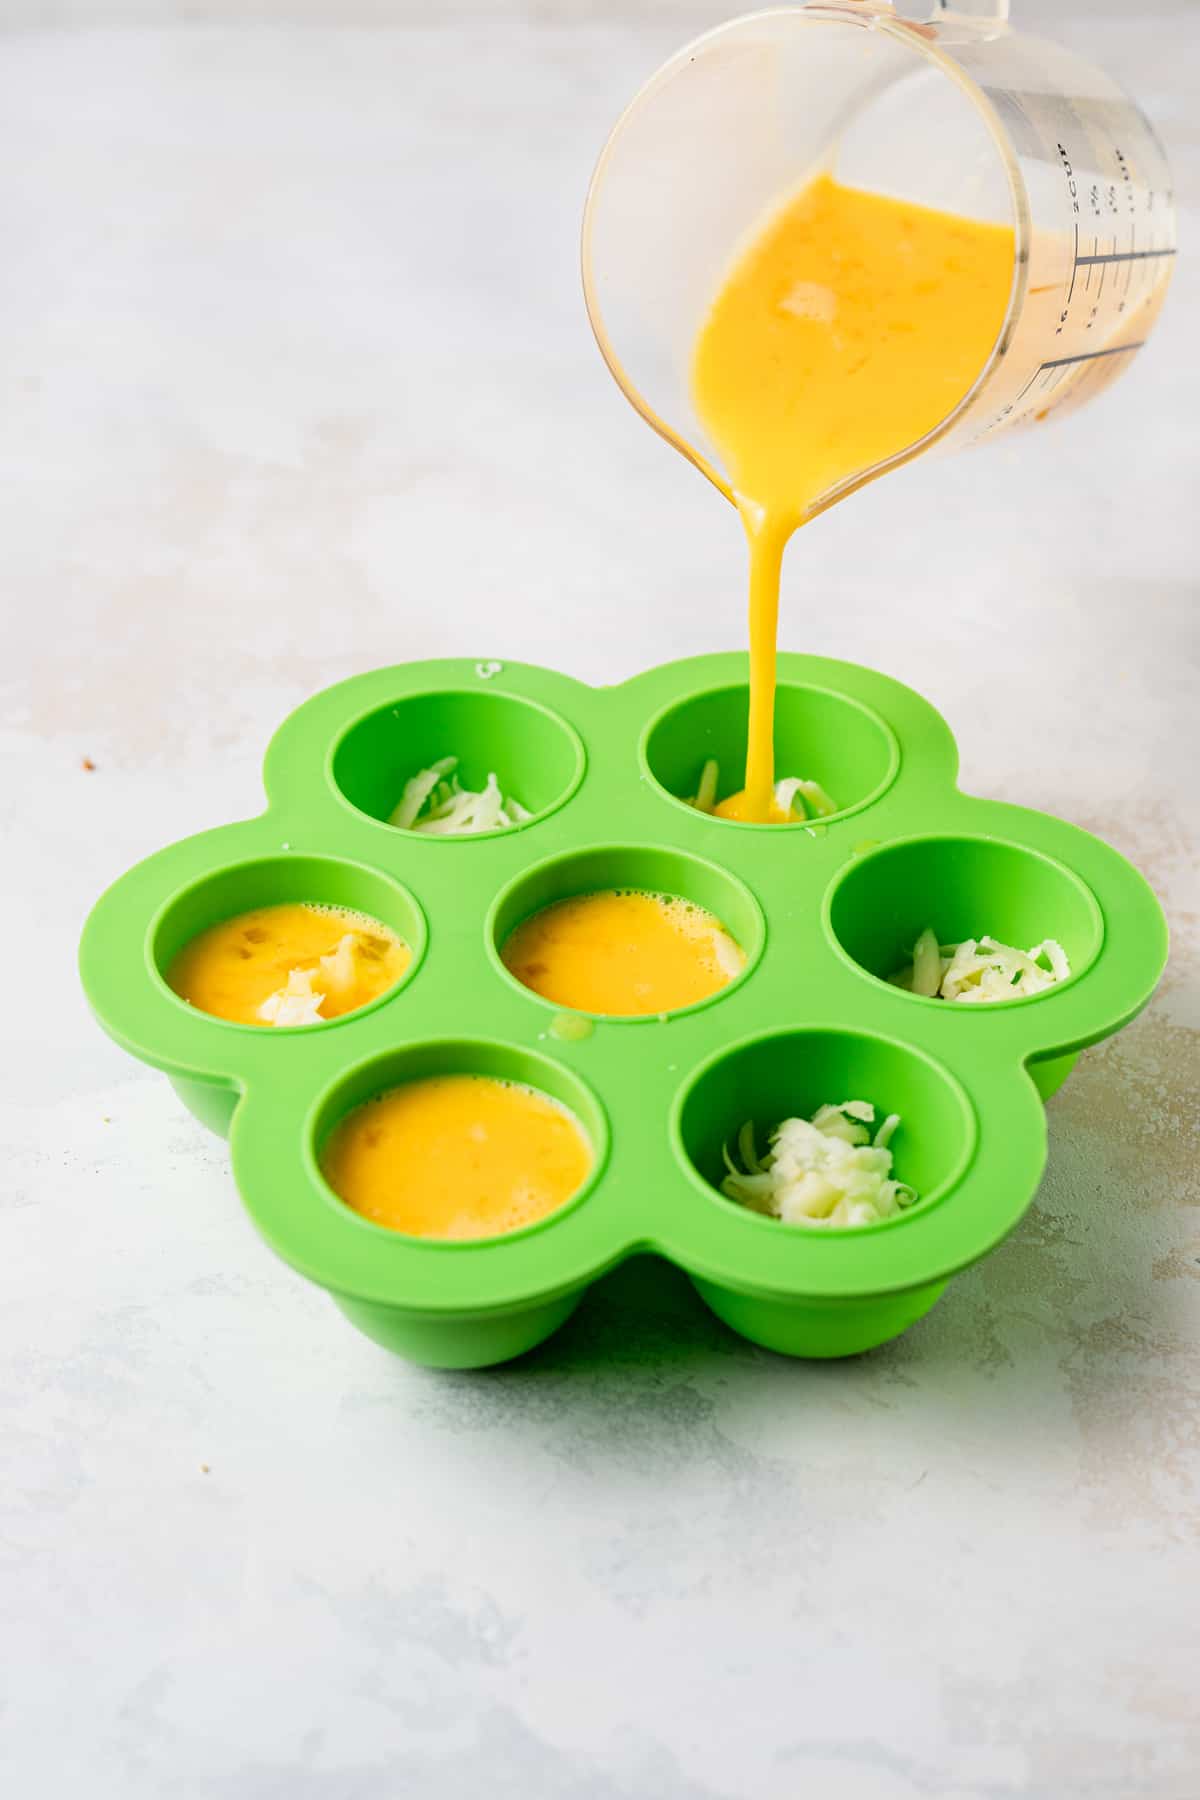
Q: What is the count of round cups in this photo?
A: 7